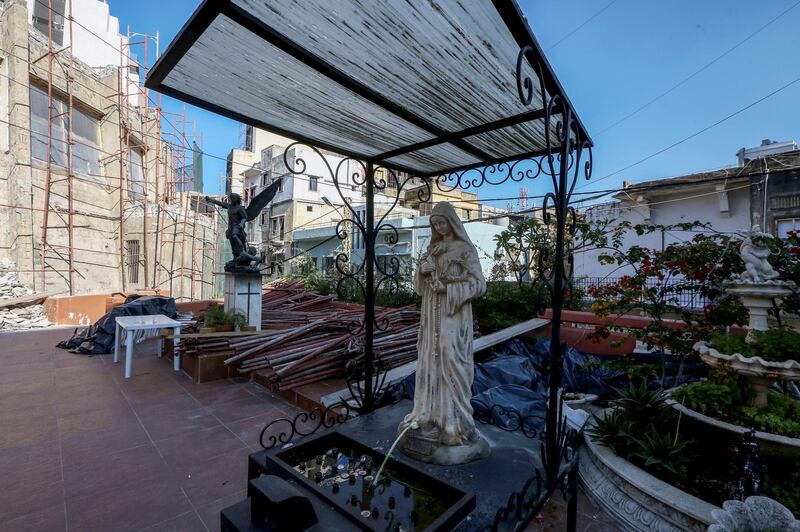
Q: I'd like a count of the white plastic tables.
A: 1